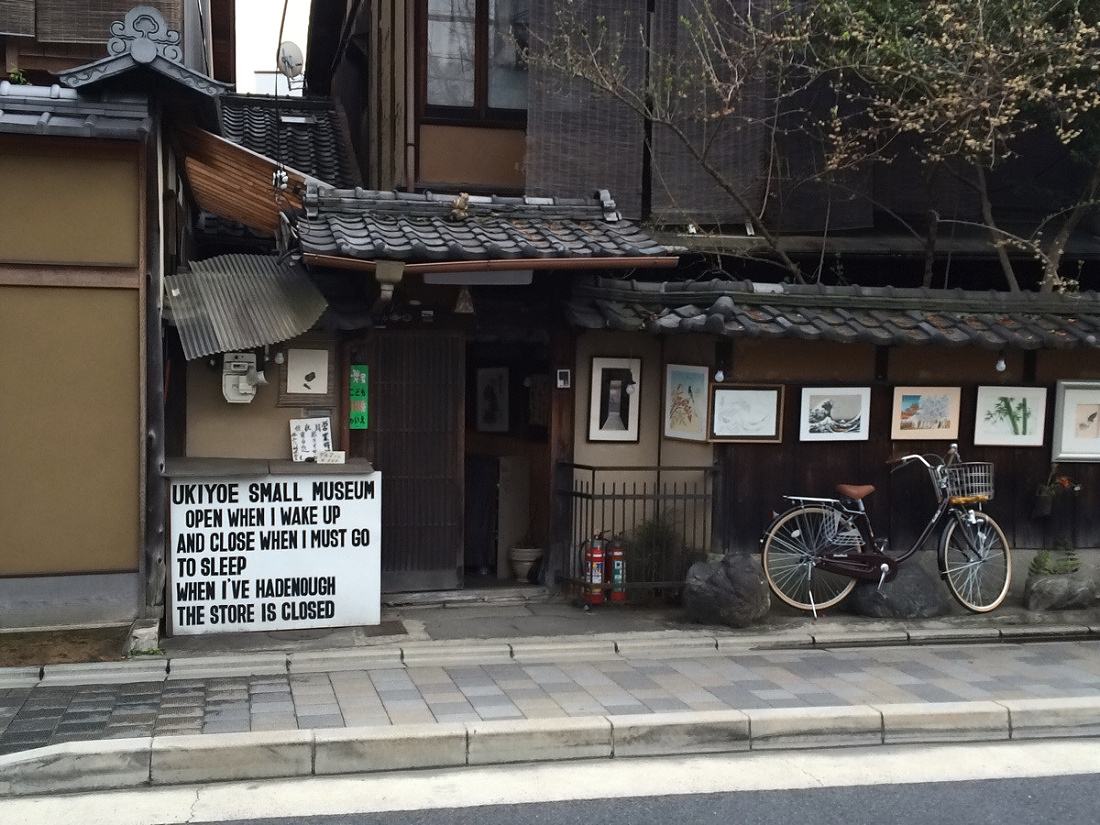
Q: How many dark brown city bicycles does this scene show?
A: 1